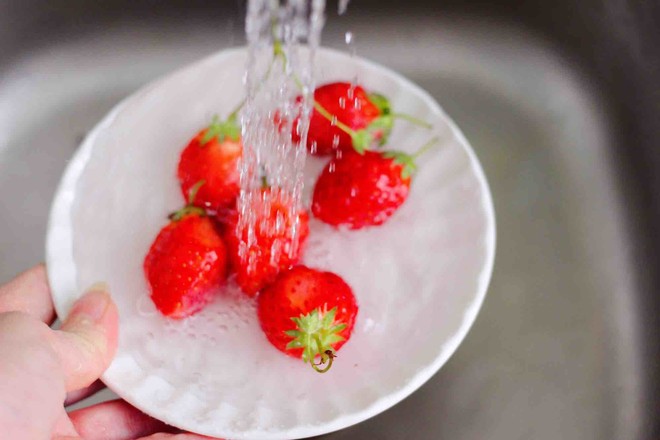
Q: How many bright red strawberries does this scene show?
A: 6